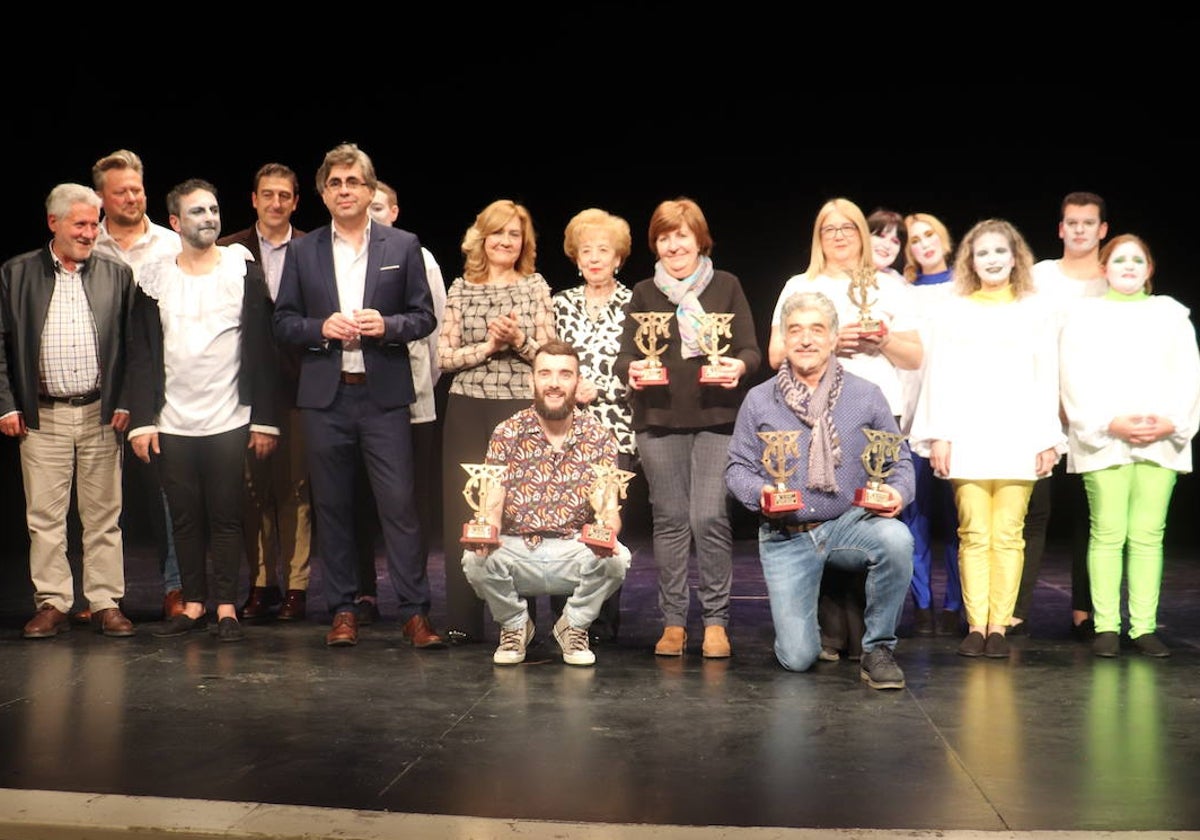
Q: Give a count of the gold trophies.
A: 7